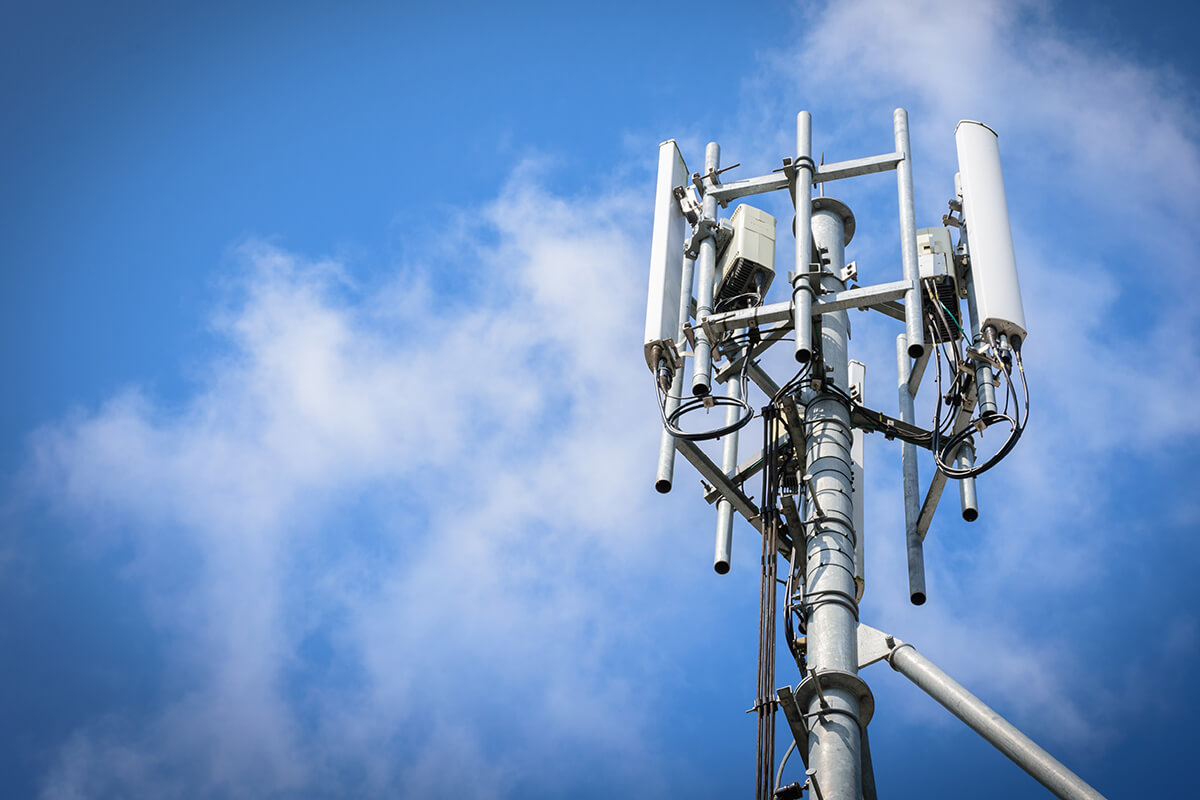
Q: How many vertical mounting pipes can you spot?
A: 8